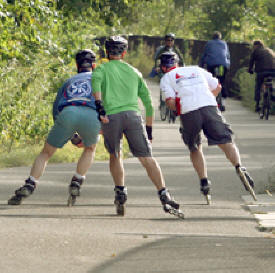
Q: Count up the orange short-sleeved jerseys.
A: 0